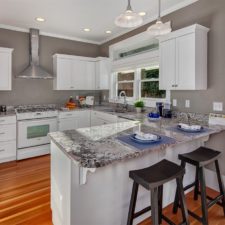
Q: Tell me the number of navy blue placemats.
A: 2